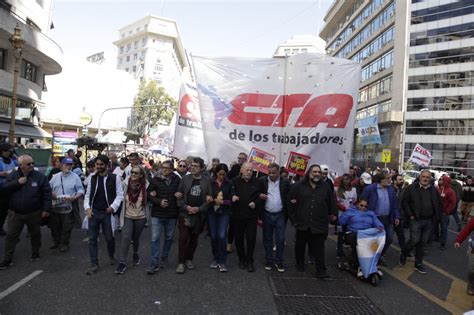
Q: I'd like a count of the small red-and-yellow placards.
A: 2